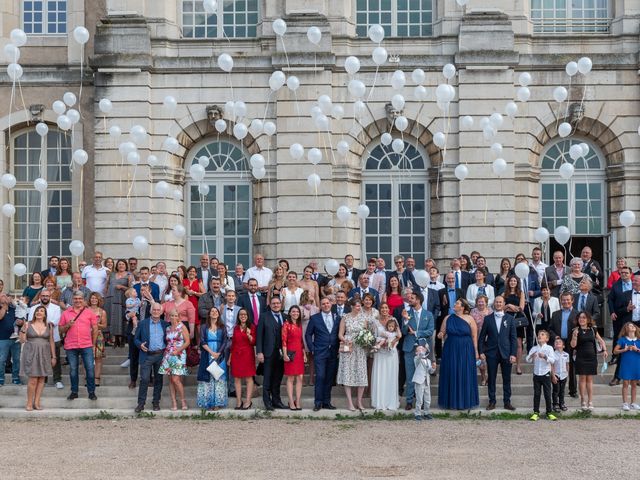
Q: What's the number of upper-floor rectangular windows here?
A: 4